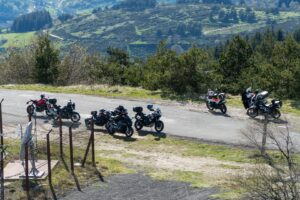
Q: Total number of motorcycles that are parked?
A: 8